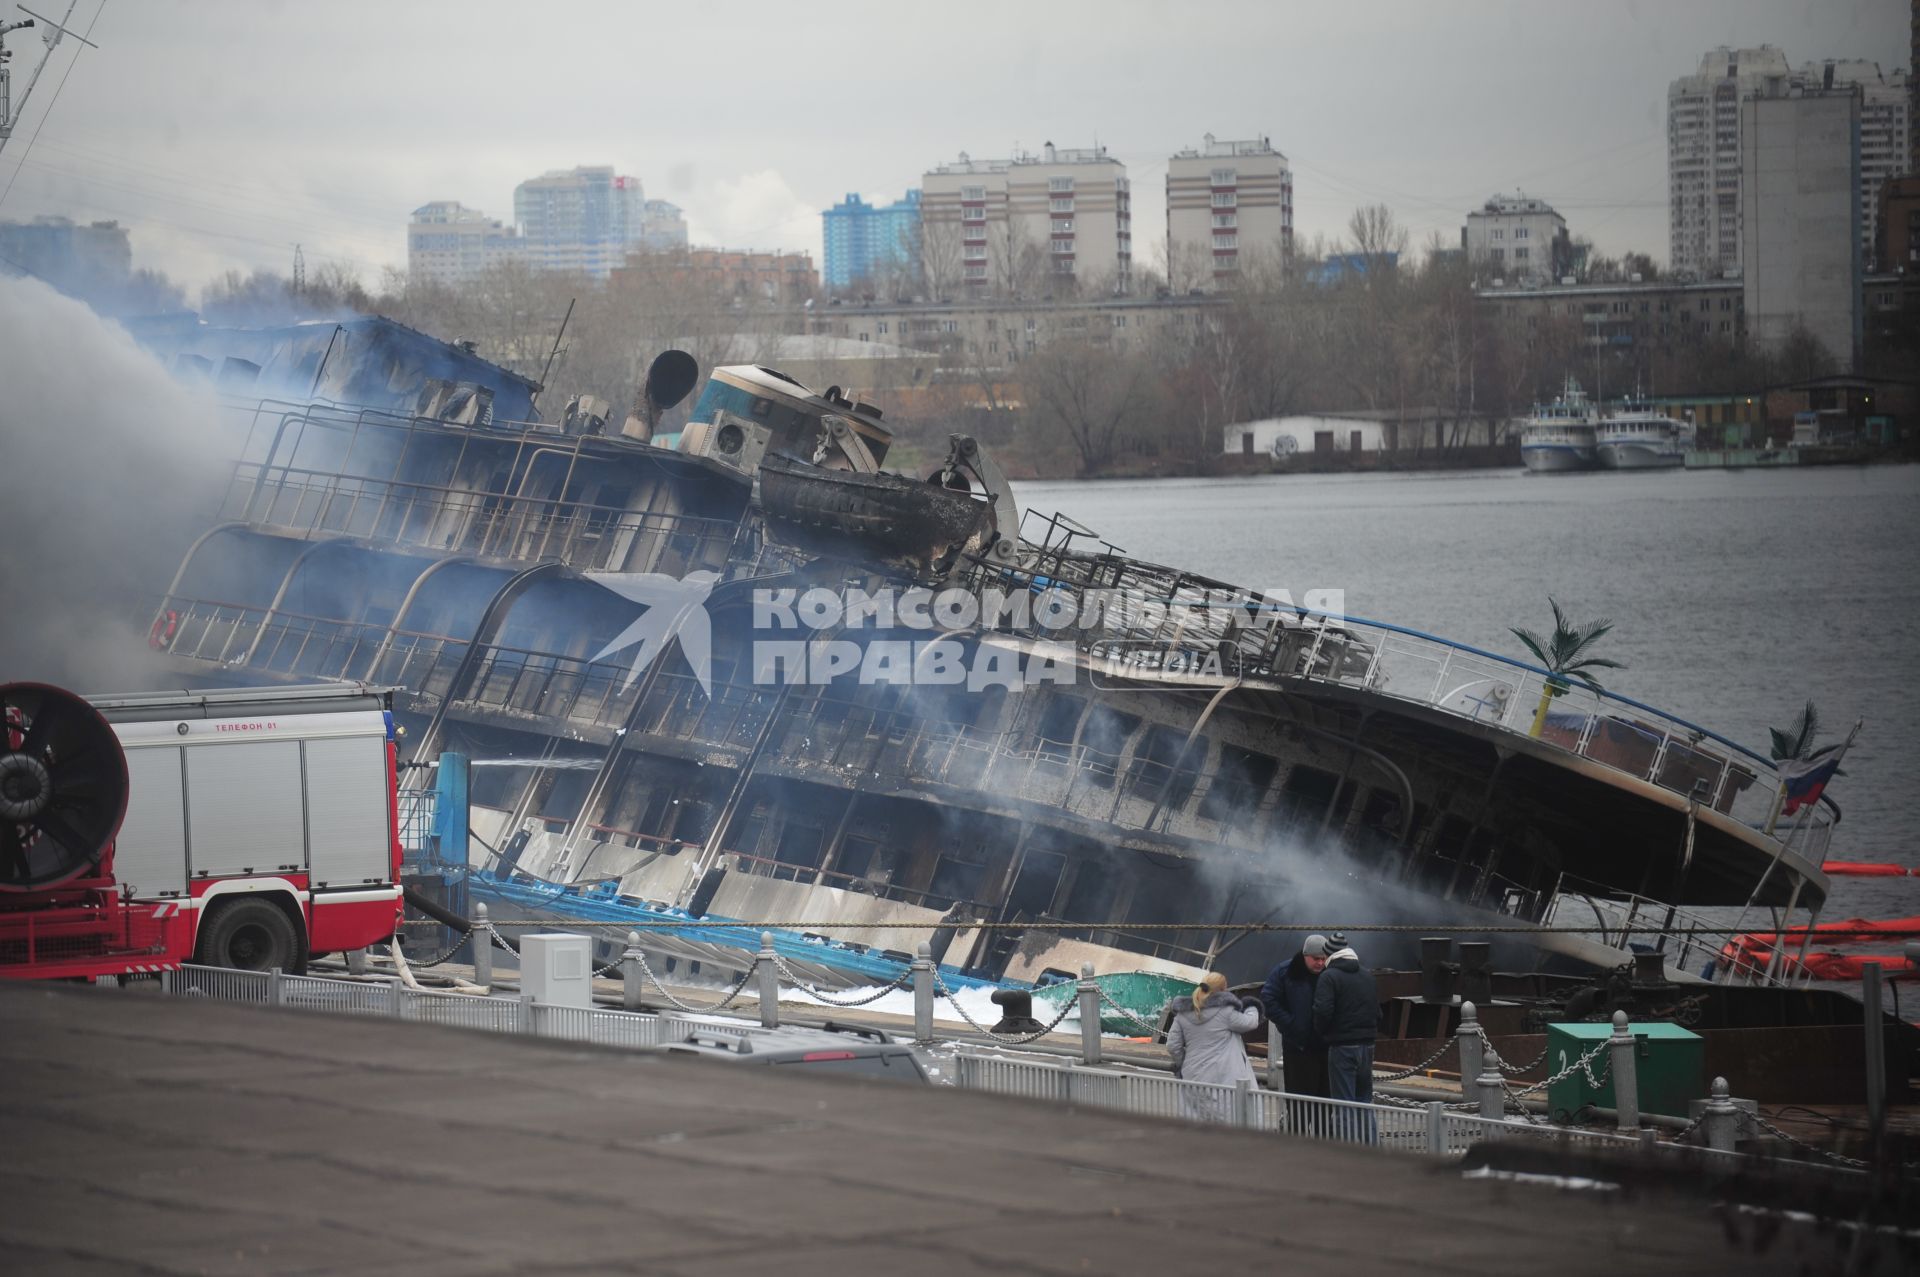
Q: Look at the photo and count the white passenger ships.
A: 2